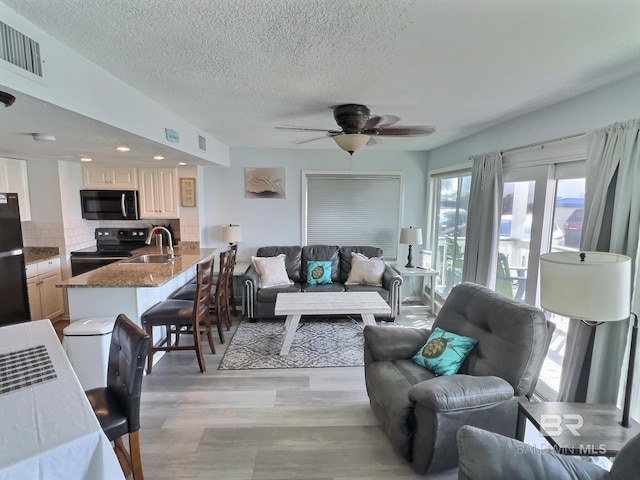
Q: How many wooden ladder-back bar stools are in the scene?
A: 3